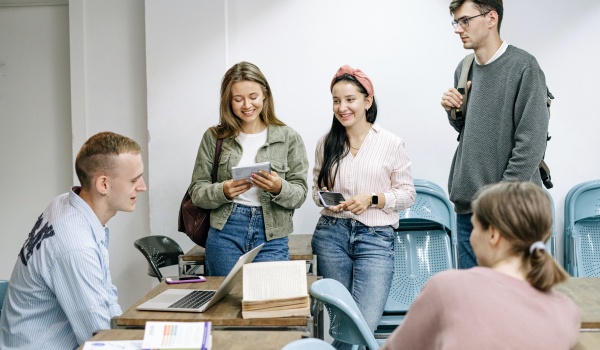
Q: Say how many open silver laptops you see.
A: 1